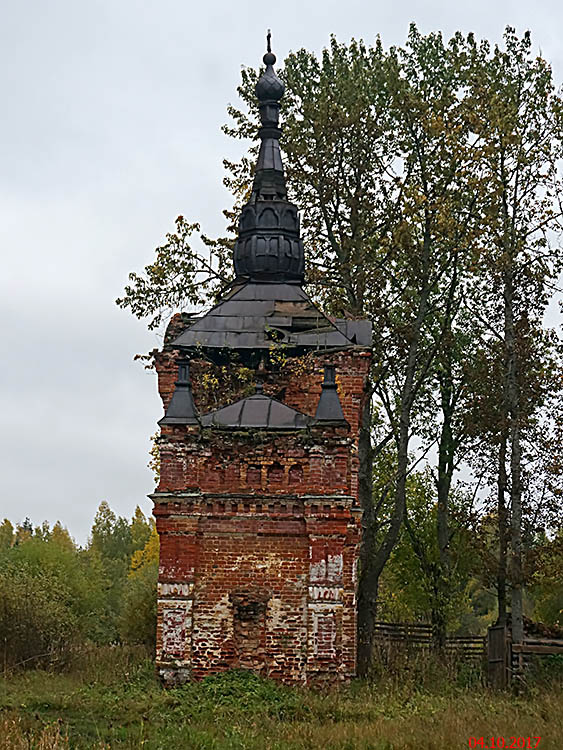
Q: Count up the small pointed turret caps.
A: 2